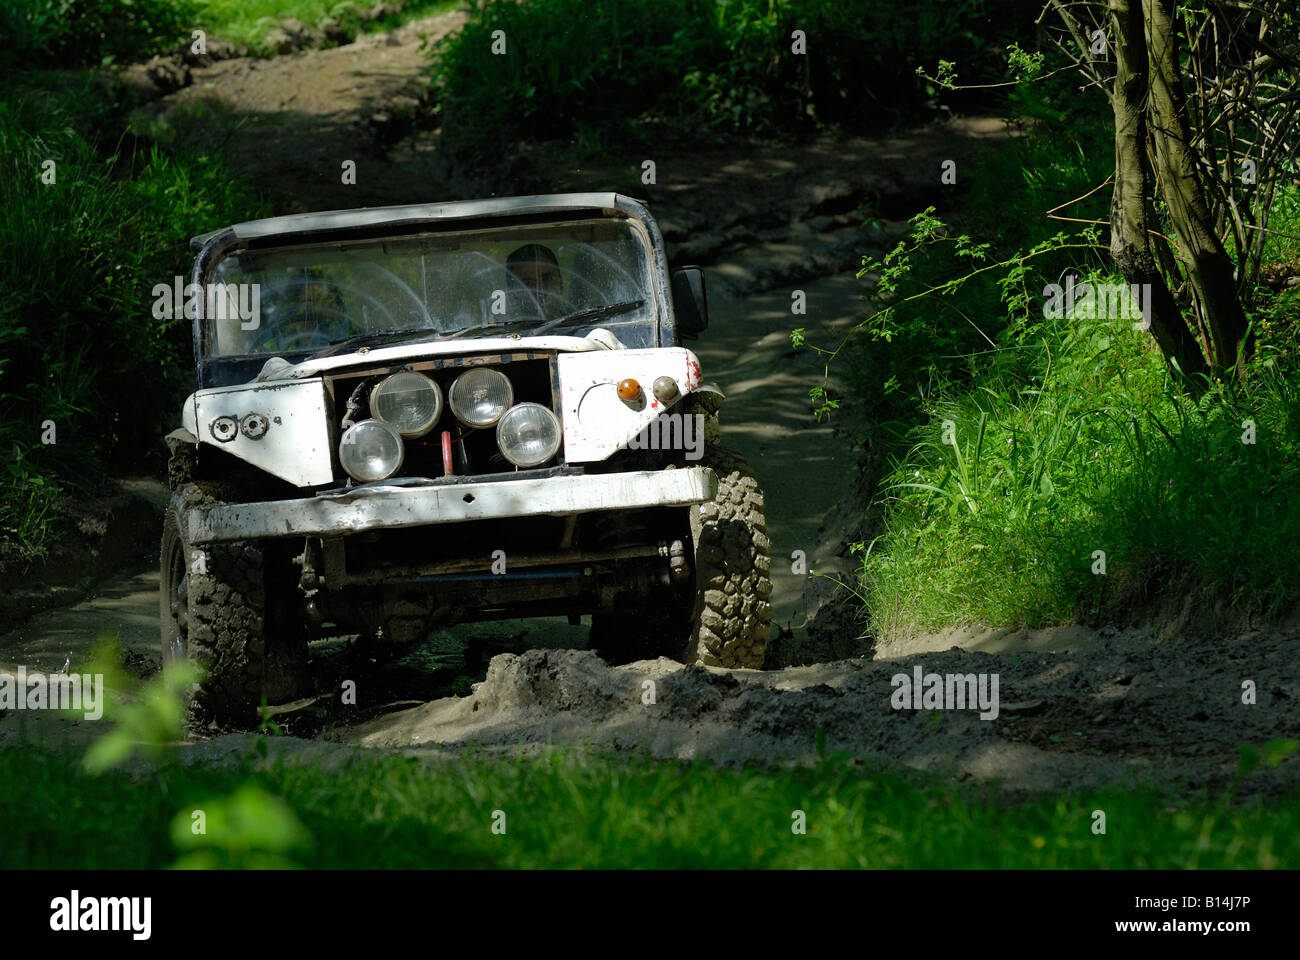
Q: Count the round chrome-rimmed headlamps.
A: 4